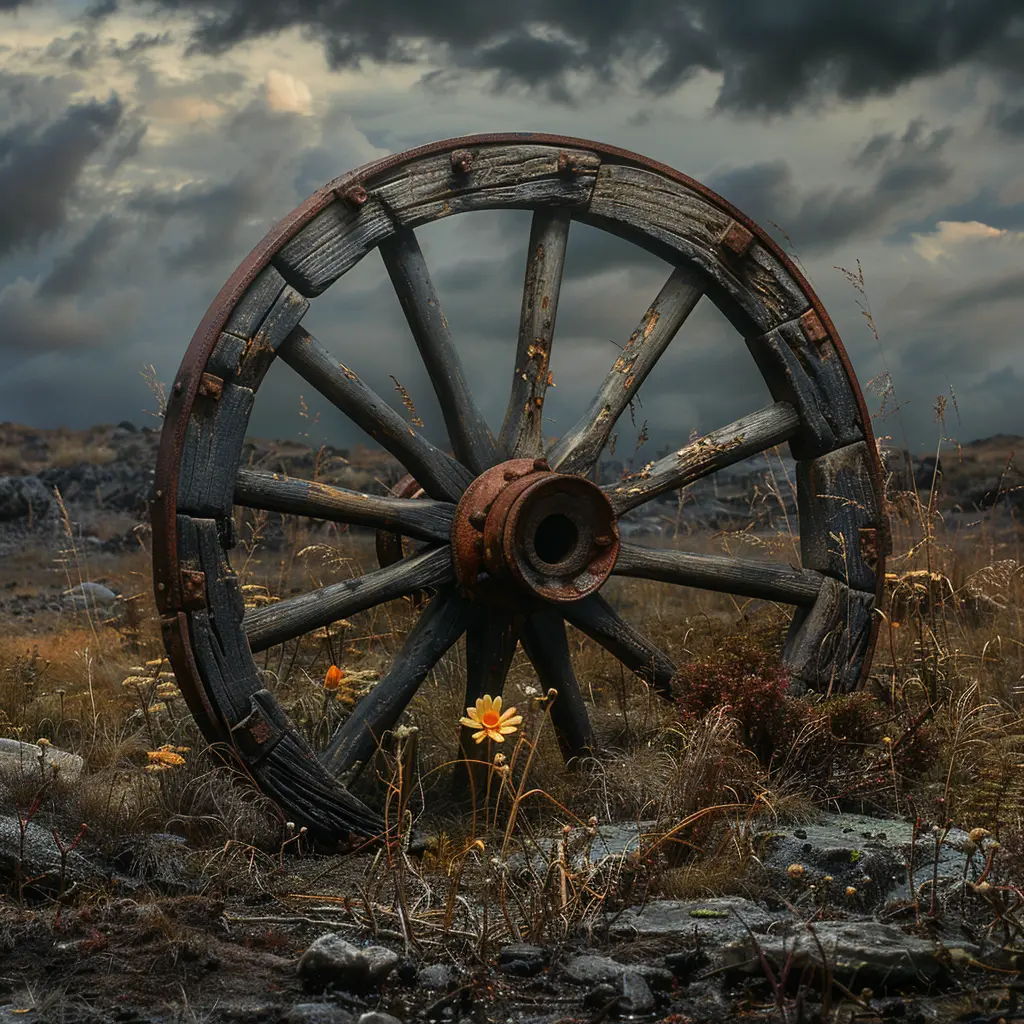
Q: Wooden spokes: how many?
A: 12